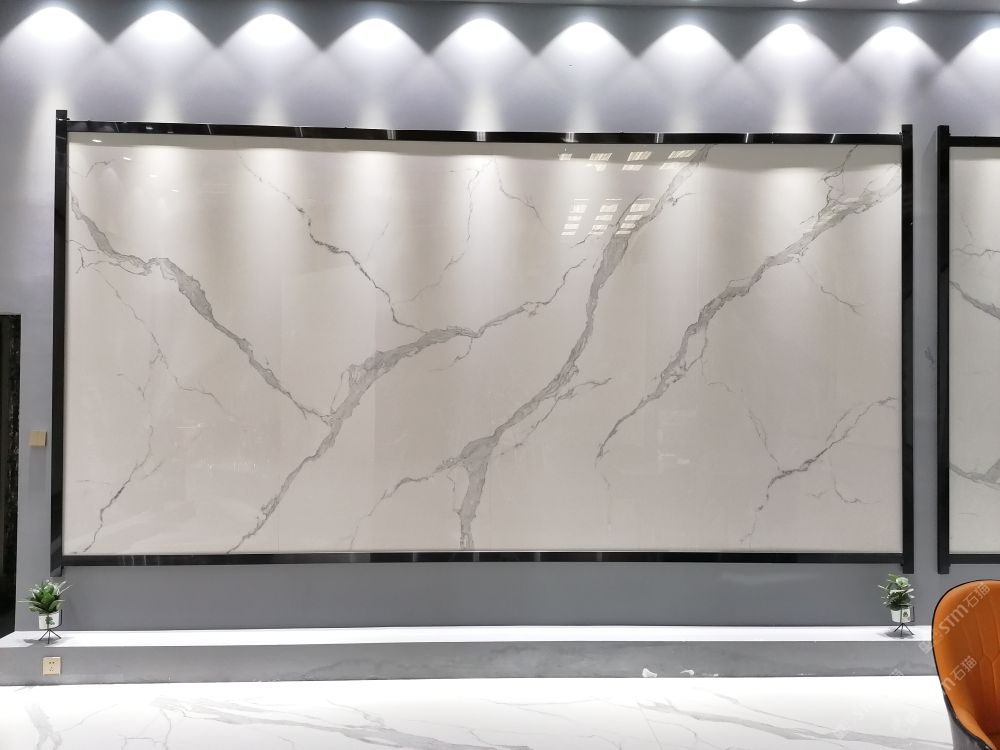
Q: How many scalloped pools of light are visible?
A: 10